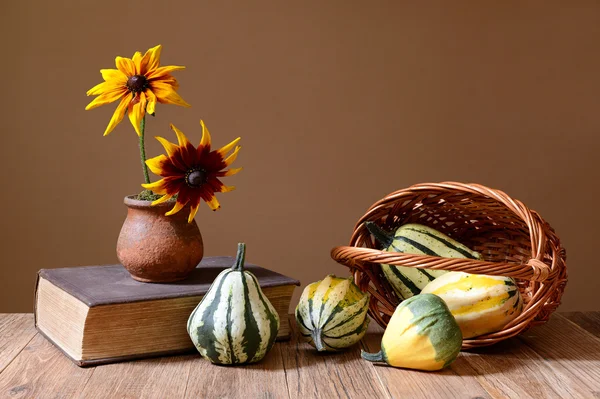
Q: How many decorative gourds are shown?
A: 5